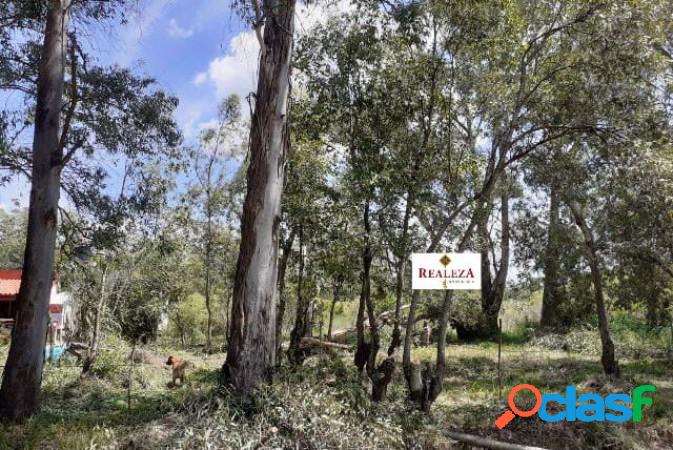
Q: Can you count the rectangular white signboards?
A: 1